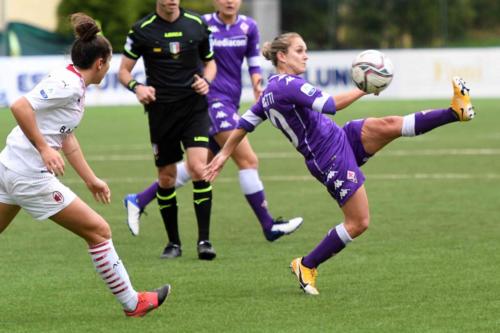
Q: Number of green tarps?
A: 1